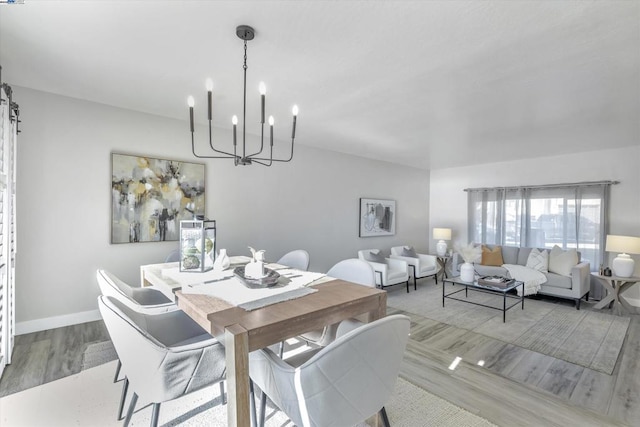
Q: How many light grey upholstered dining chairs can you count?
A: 6